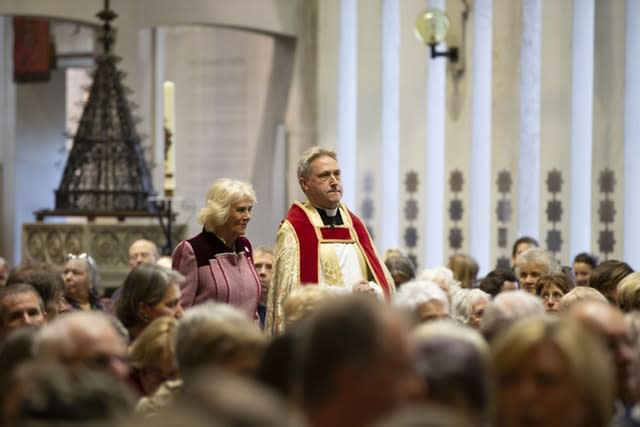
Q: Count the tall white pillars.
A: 7